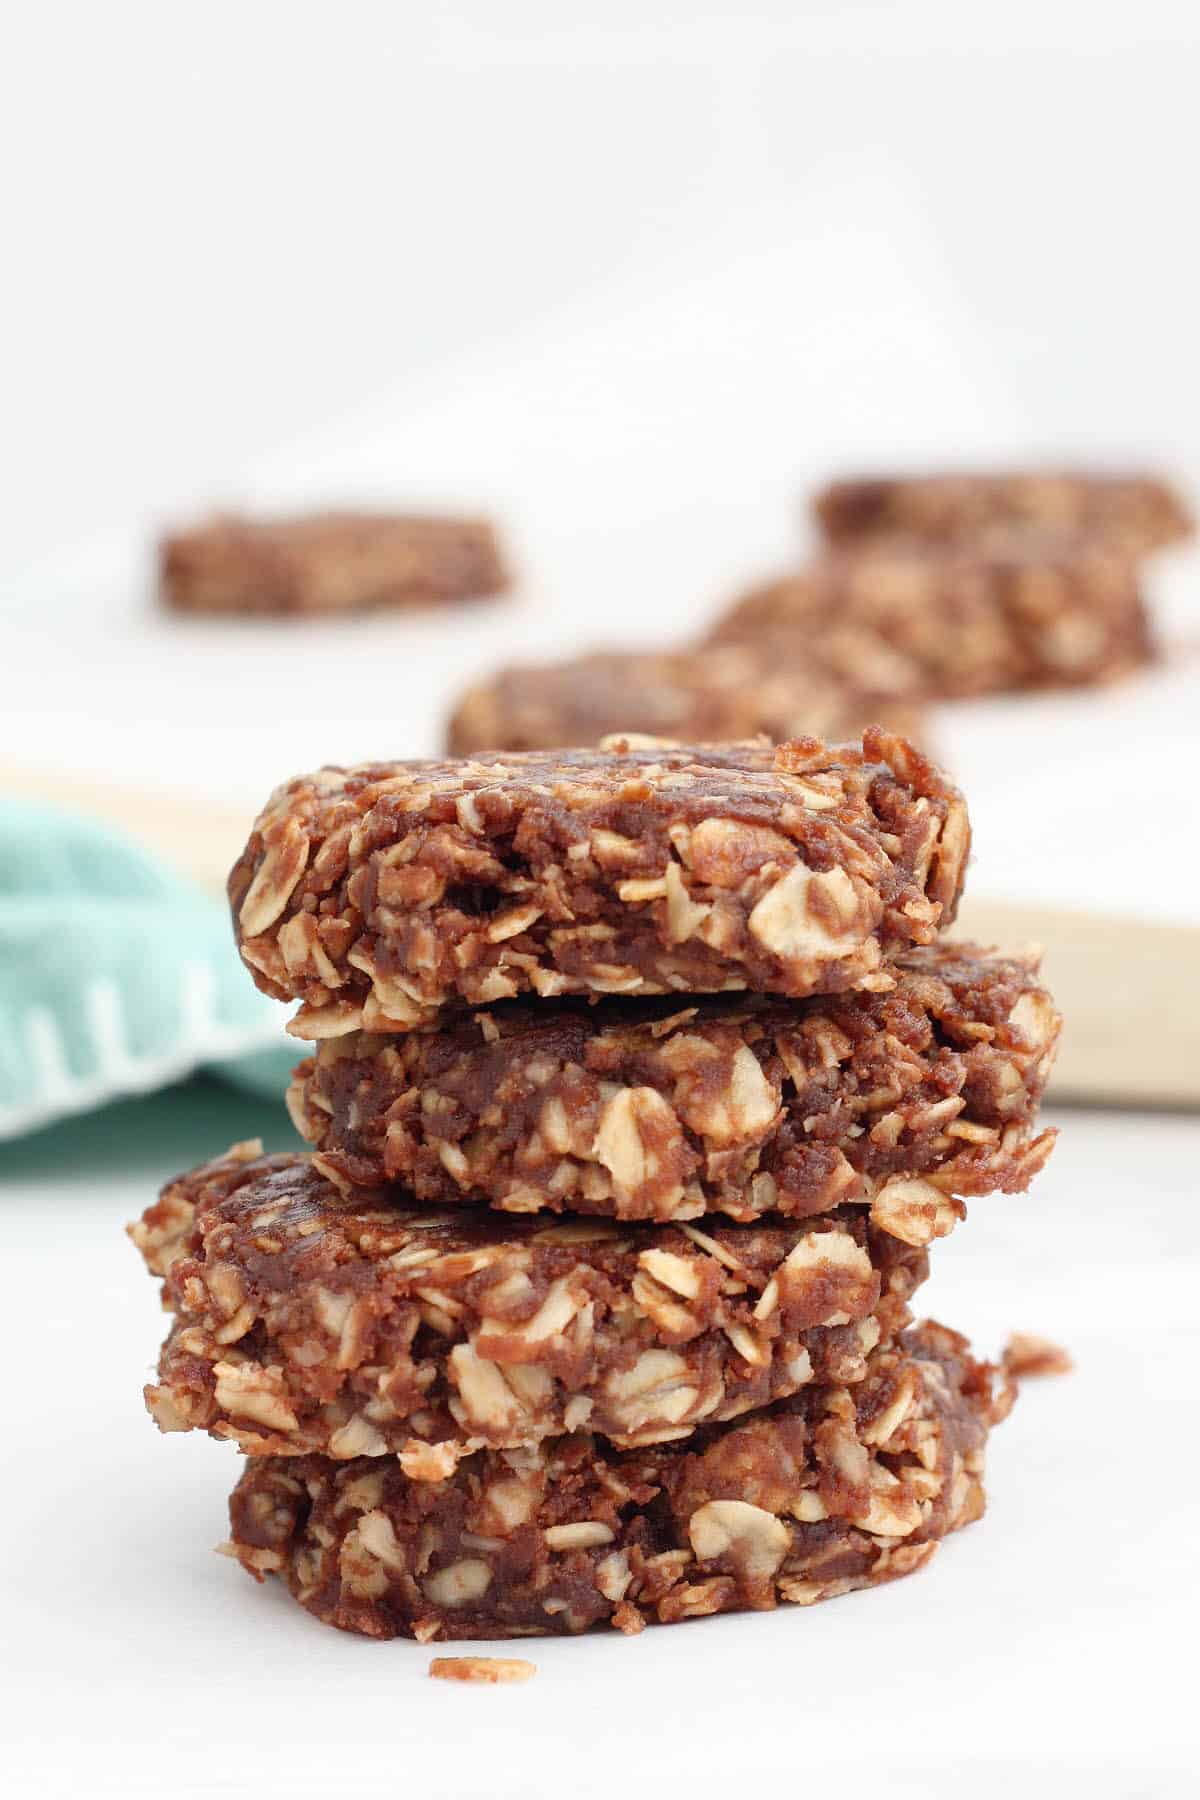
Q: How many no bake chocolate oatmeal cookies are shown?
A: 8